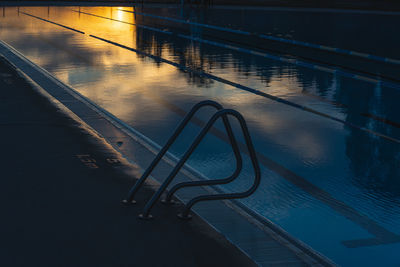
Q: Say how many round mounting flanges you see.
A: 4